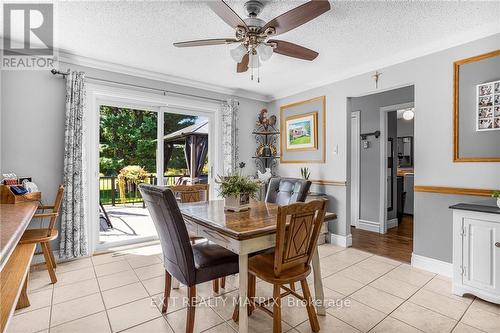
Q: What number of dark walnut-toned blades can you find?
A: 5